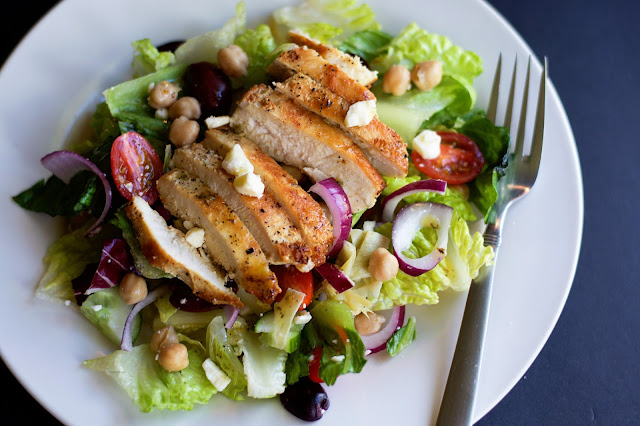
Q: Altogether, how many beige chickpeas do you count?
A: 11